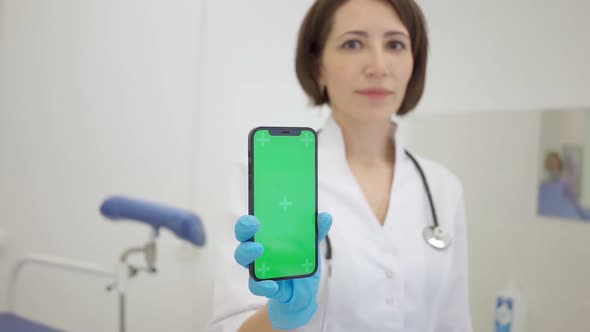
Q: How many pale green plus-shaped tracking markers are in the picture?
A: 5